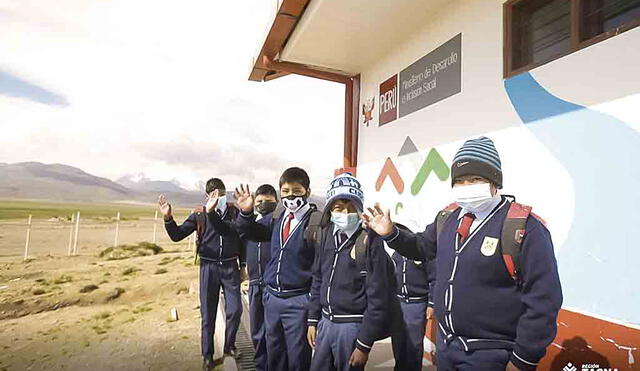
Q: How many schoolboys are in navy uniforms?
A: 6